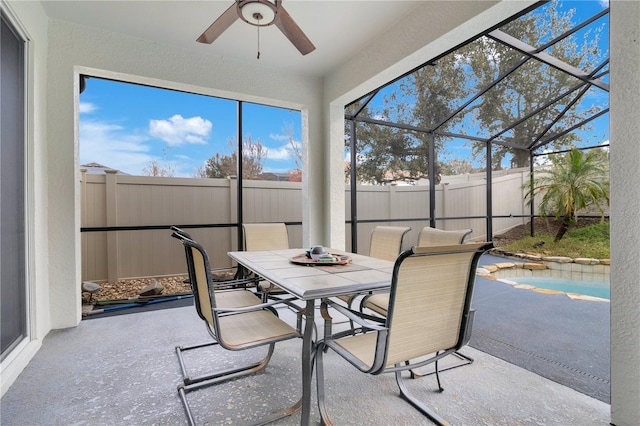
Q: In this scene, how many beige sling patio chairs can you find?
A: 6